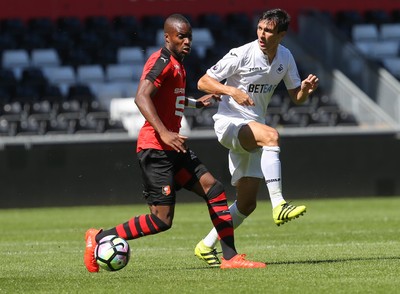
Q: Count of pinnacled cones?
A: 0